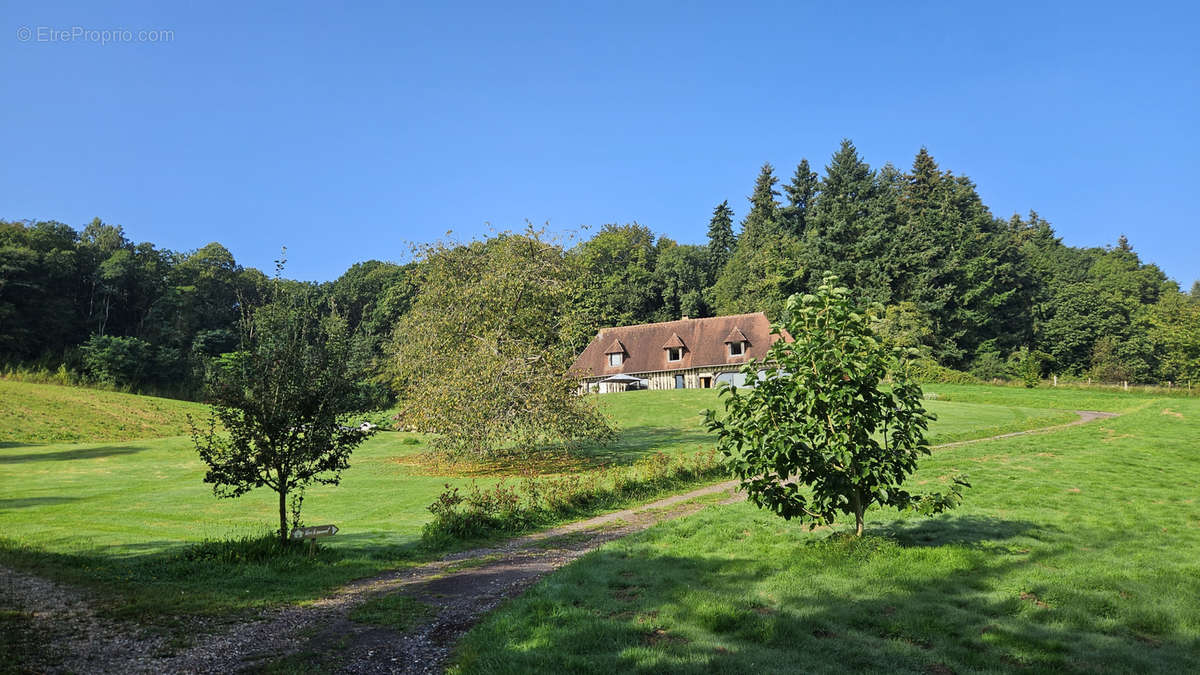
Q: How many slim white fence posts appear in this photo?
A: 5